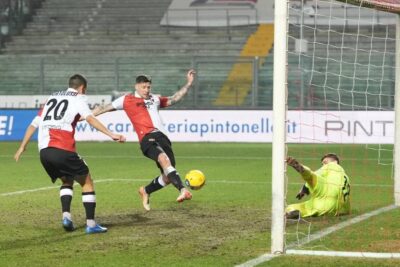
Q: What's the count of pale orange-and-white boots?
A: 2